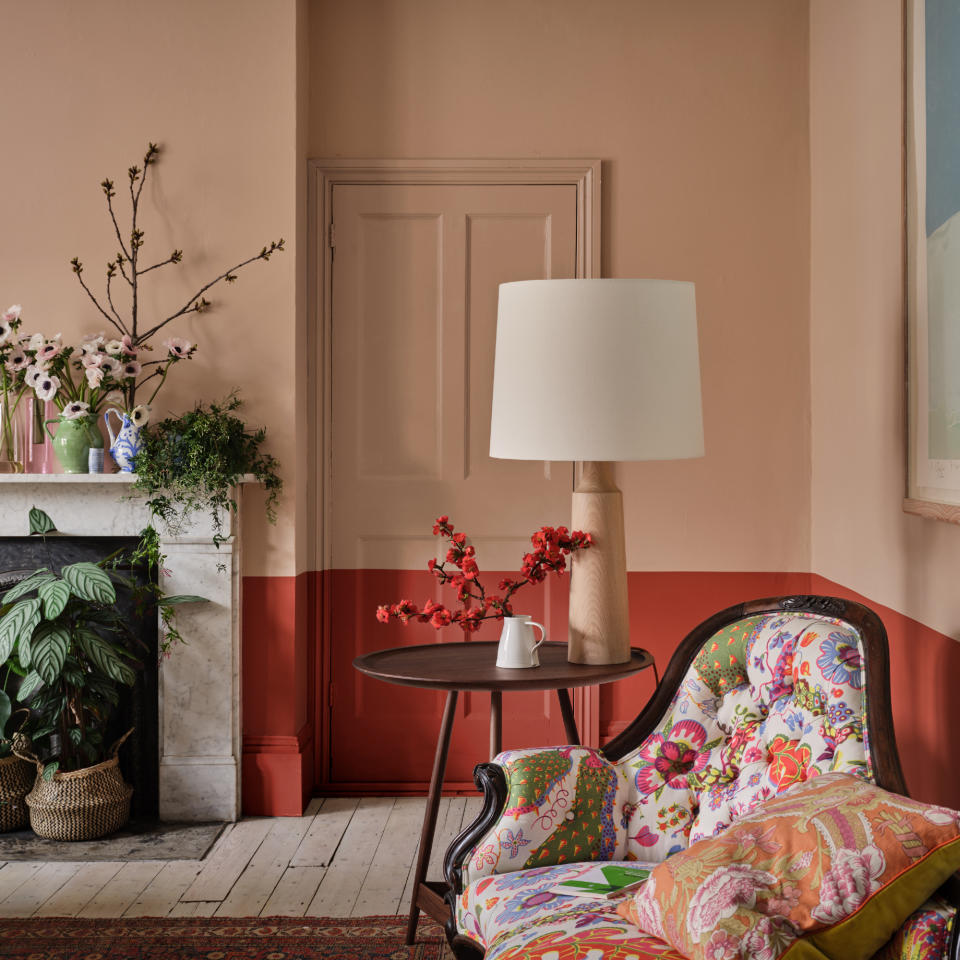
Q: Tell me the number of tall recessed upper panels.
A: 2